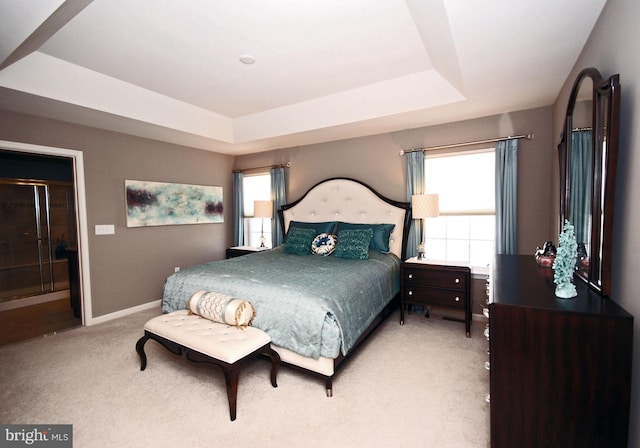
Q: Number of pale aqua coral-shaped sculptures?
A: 1